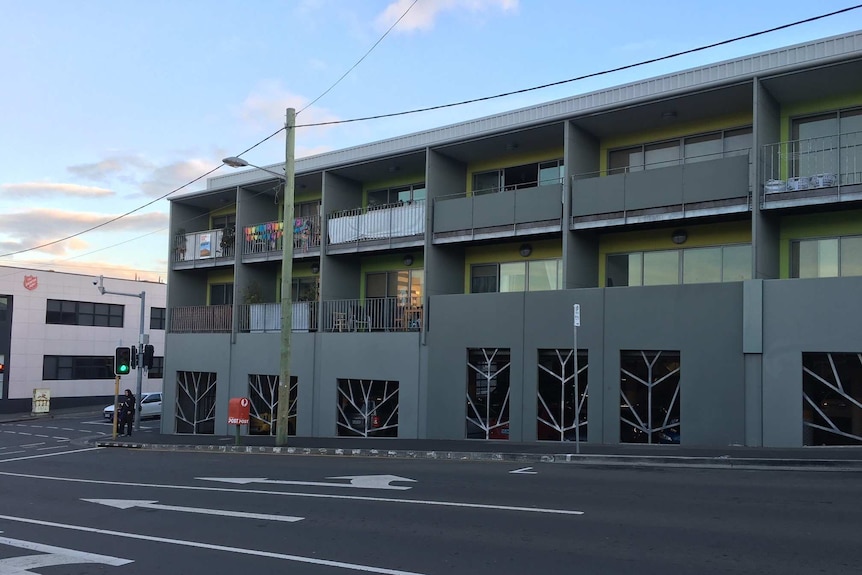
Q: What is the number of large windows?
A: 7